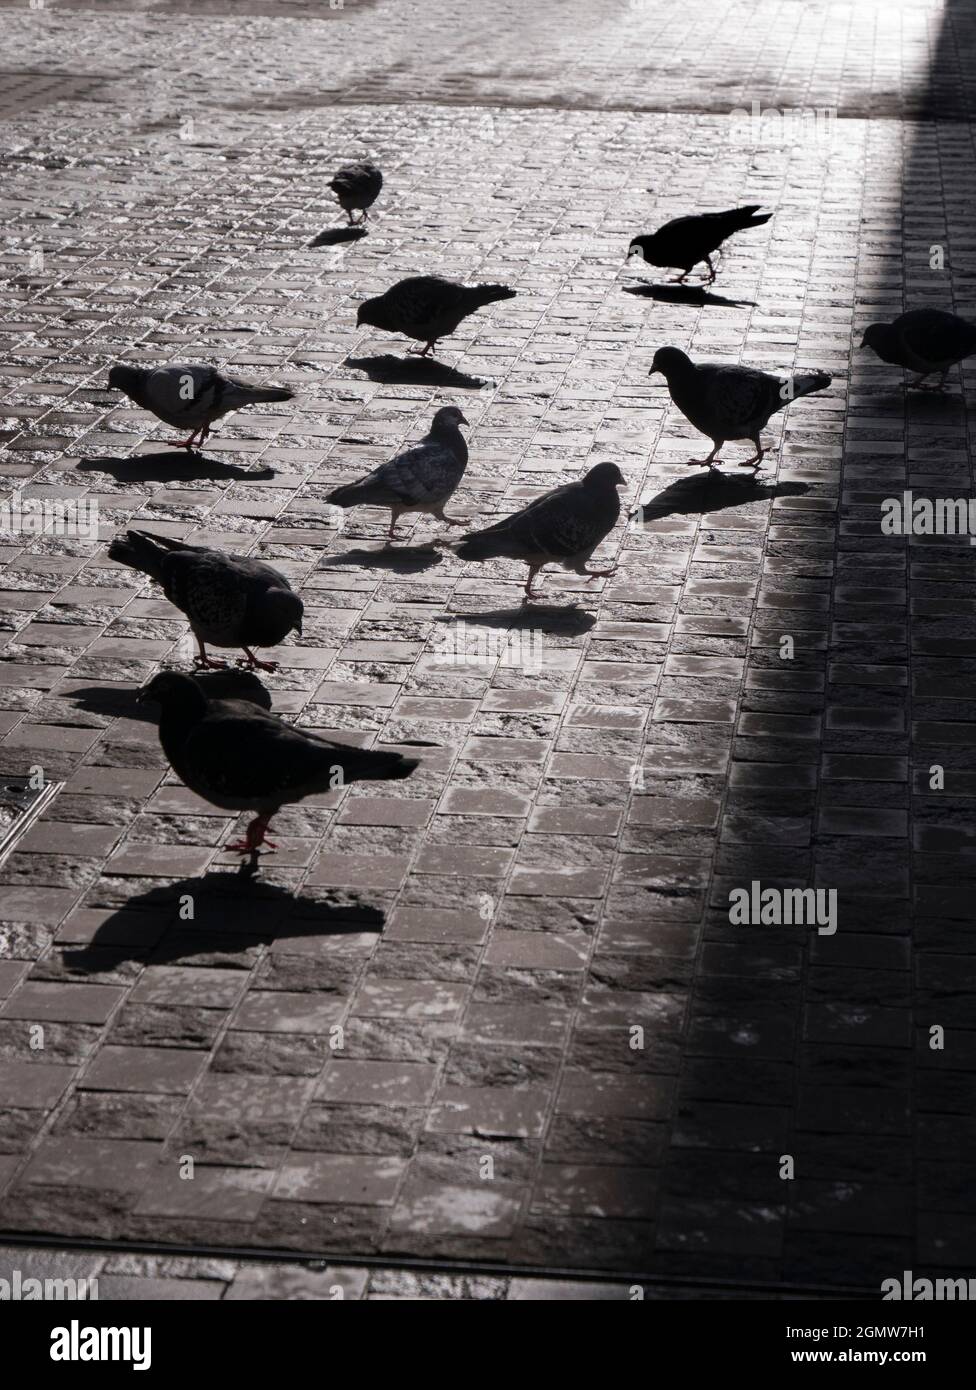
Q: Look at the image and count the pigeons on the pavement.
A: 10